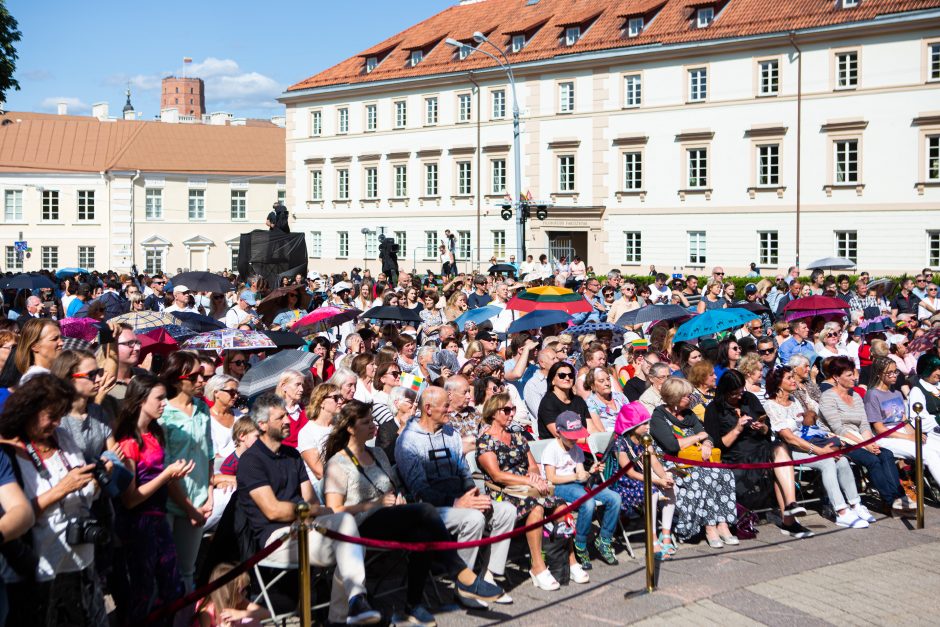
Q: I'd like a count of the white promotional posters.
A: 0